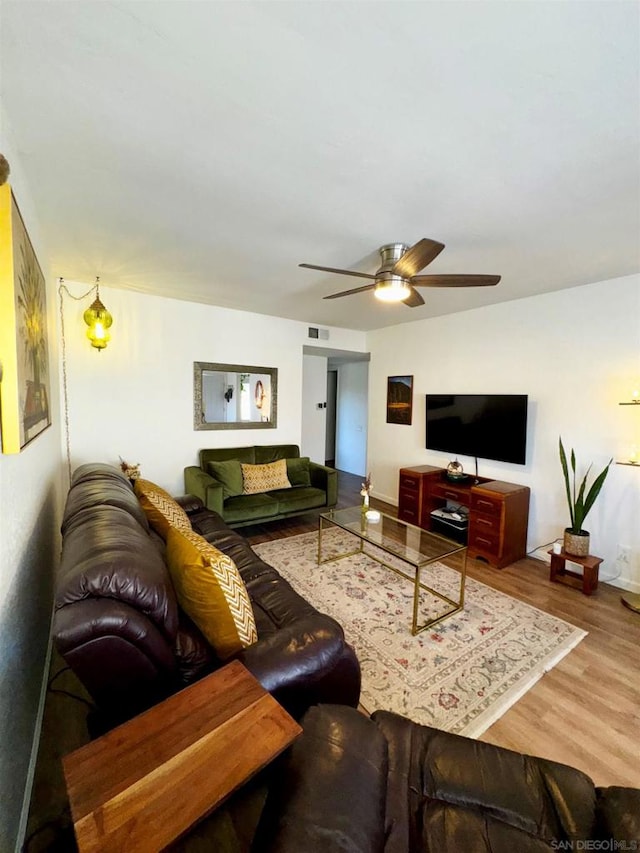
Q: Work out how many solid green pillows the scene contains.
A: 2